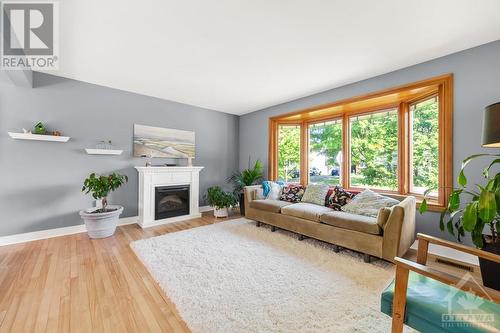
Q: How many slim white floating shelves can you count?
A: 2